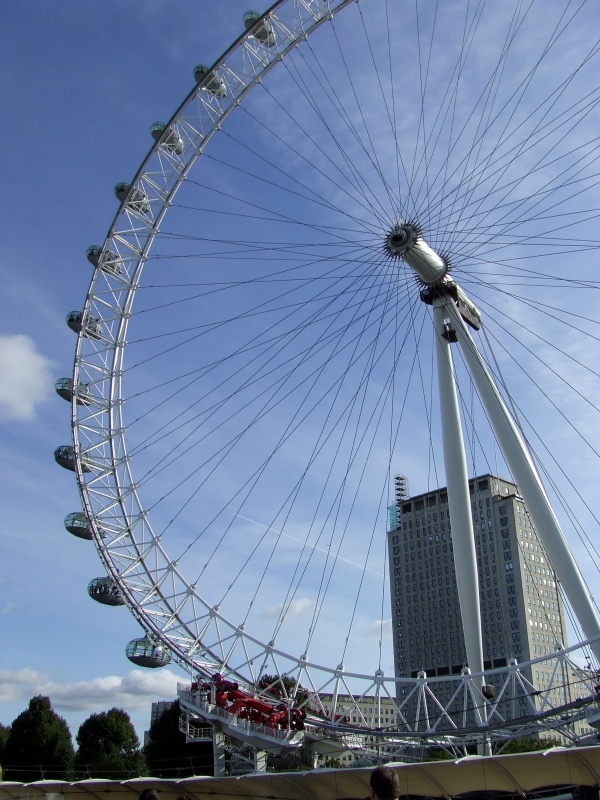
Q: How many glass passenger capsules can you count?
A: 11